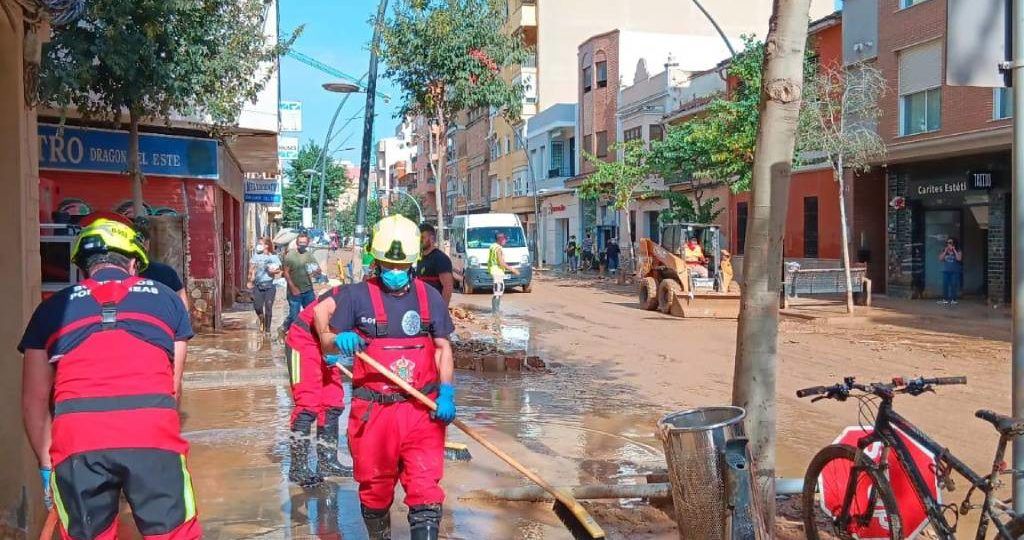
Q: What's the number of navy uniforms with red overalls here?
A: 3